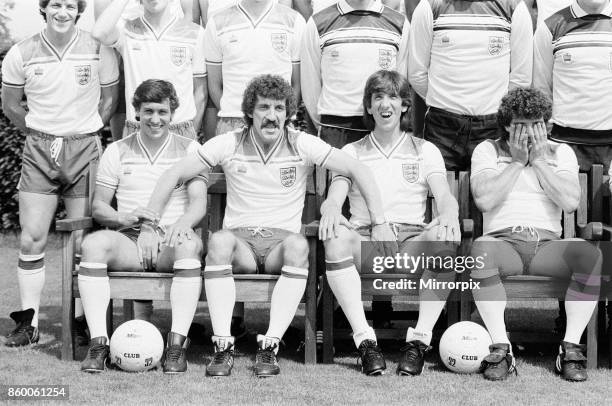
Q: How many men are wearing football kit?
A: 10